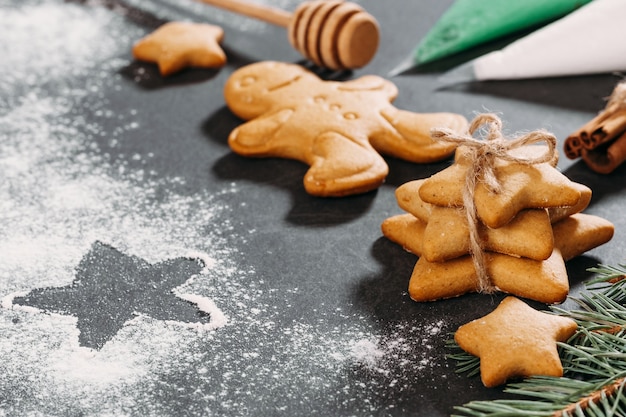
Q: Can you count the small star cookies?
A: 2